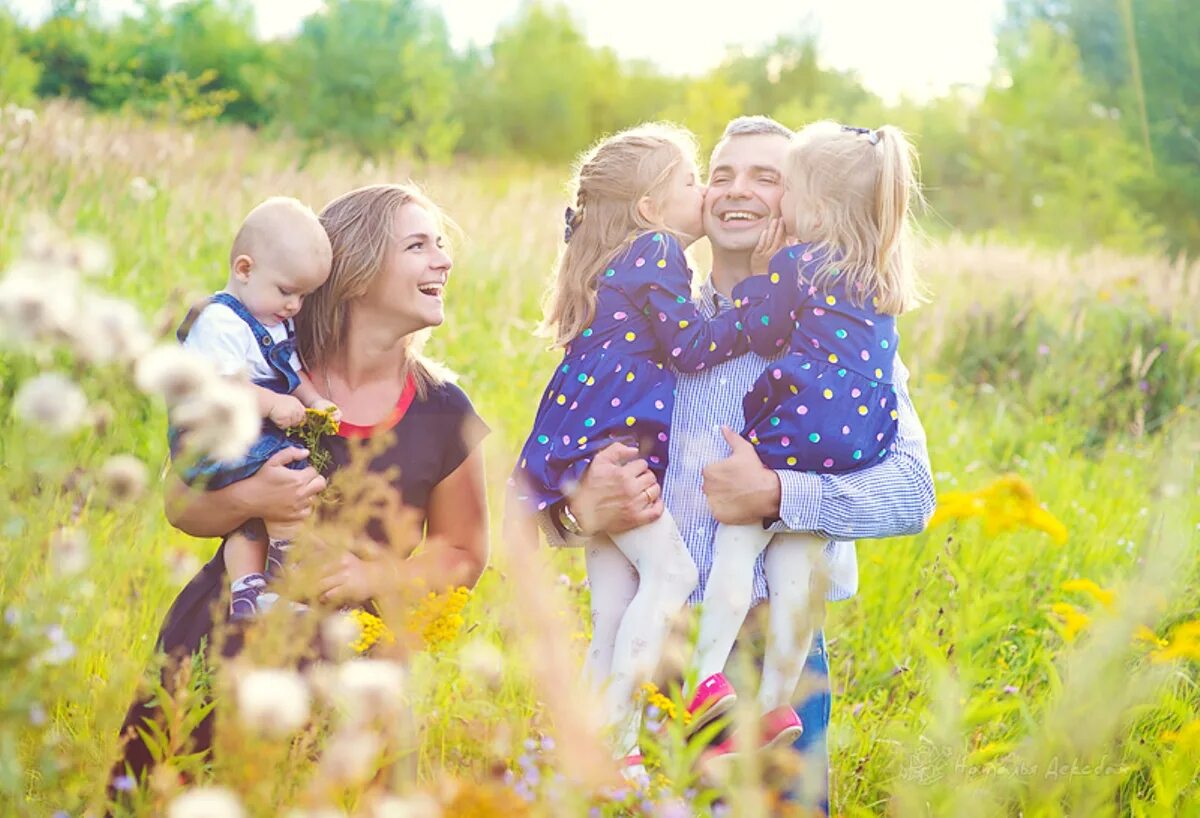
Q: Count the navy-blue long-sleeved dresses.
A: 2